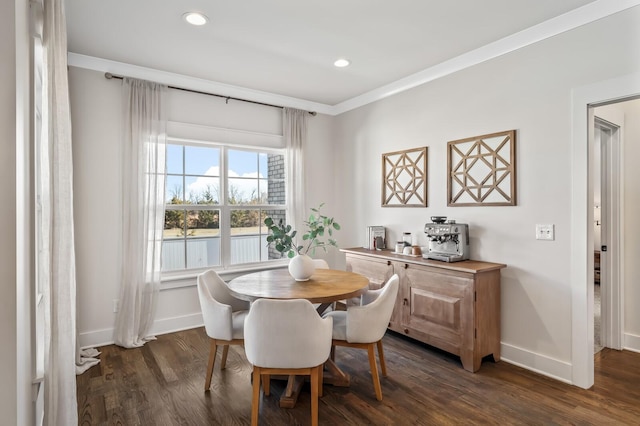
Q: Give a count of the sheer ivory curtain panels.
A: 3